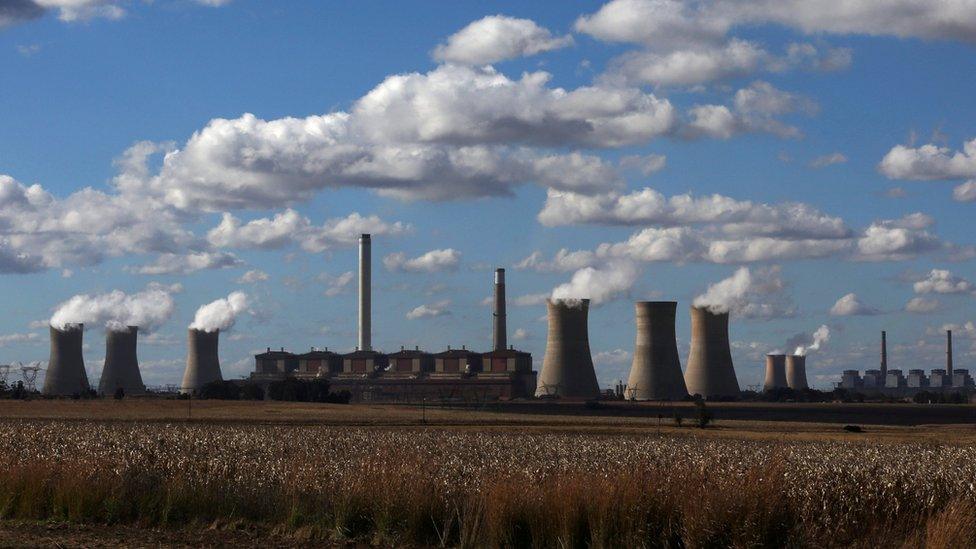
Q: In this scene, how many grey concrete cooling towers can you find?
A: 8